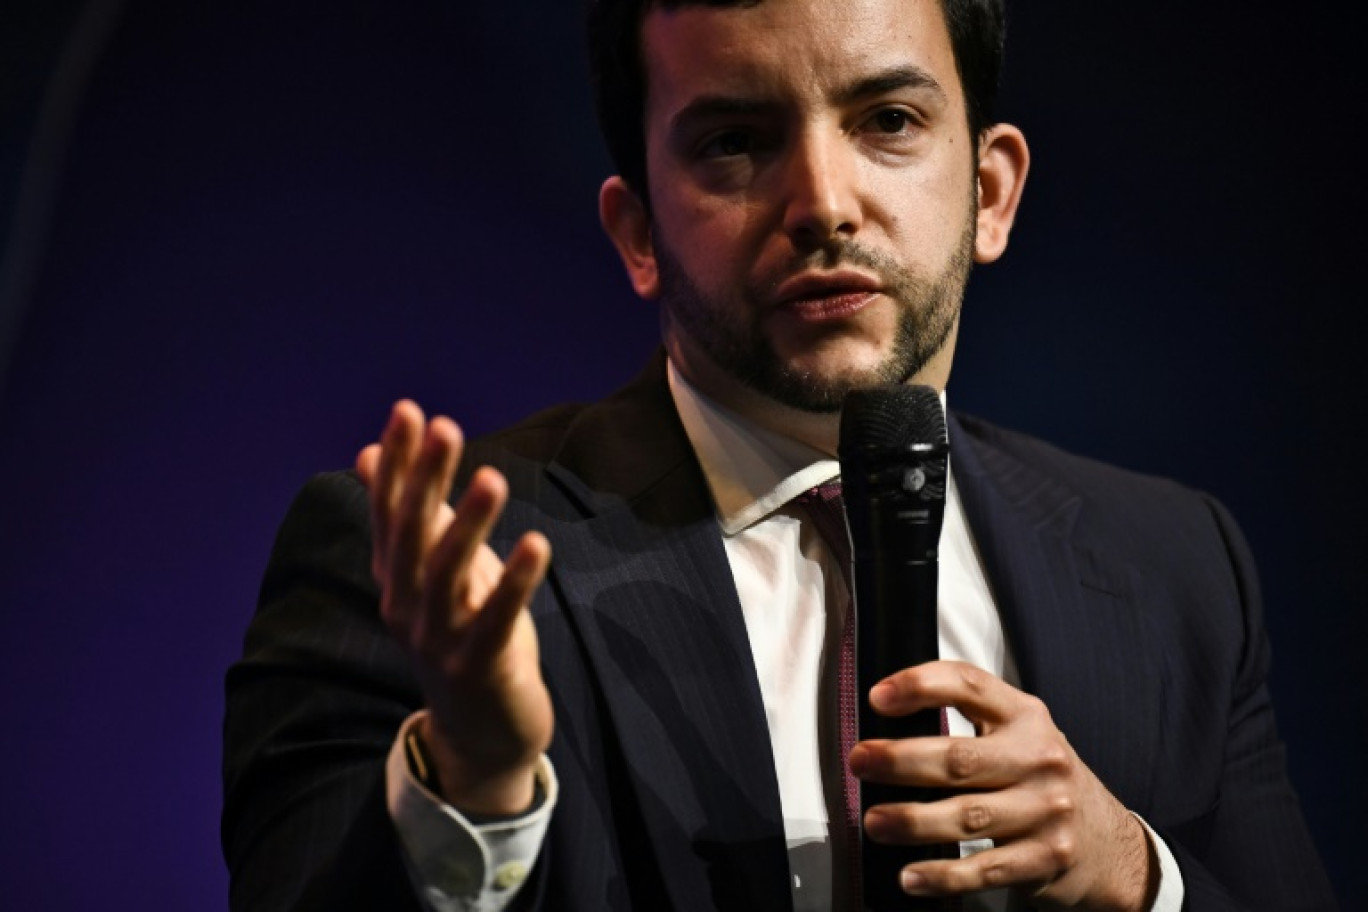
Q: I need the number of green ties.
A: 0